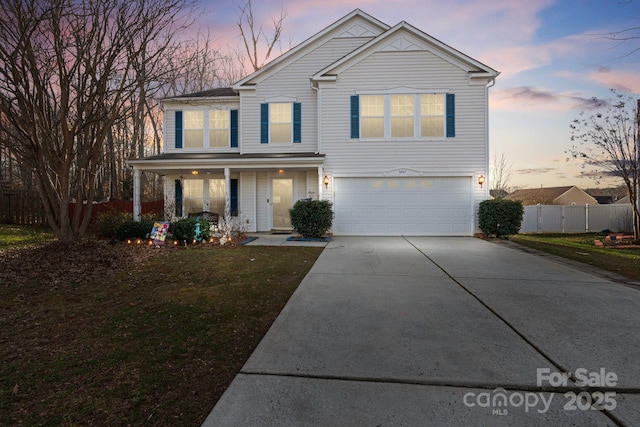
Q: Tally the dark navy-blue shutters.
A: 8